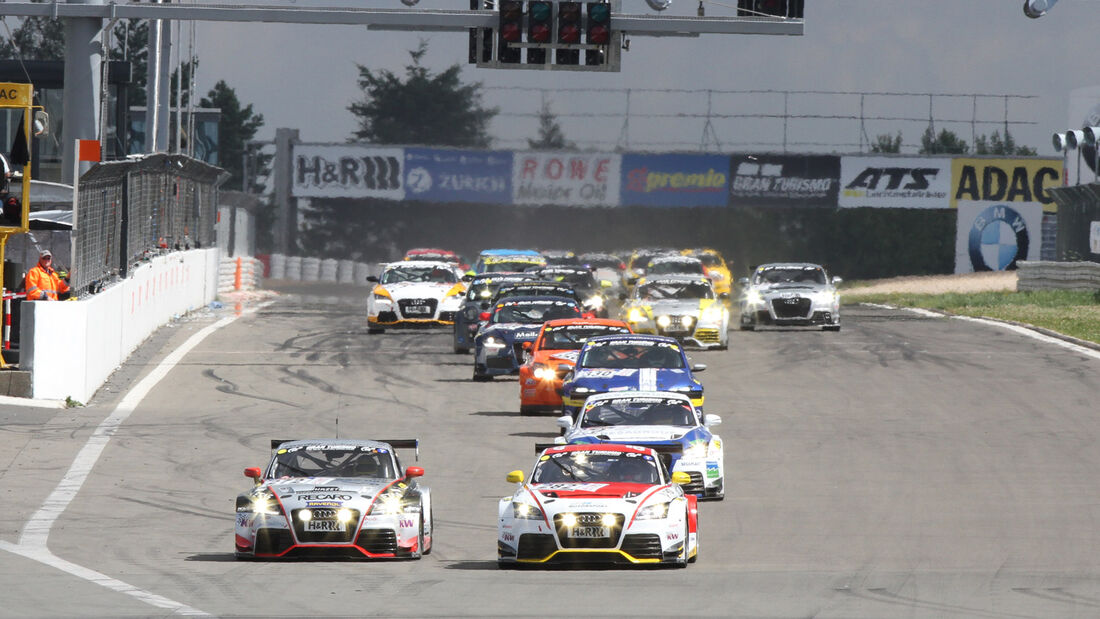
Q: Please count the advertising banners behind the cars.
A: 8